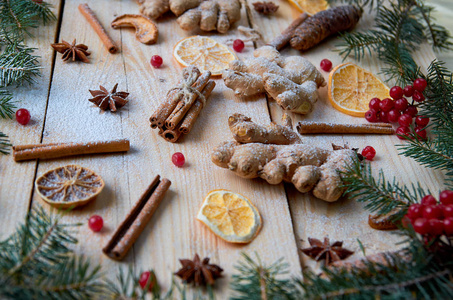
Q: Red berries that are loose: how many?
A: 8